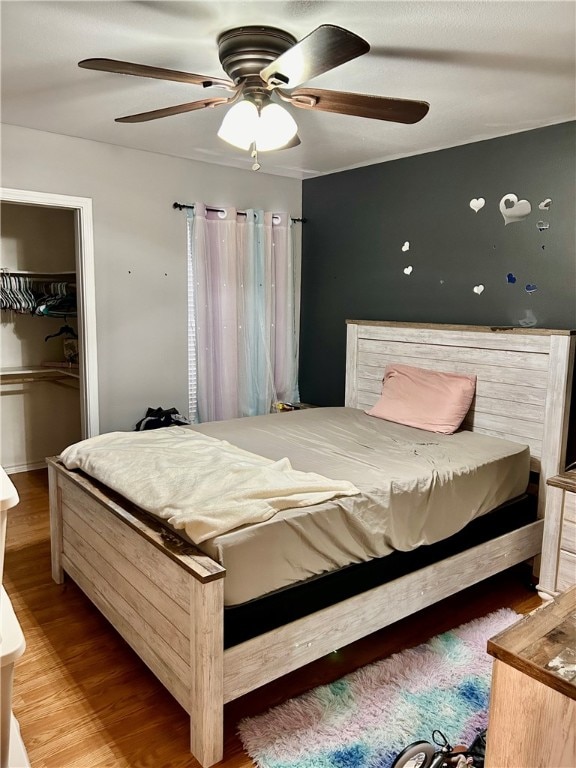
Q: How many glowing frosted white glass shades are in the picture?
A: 2